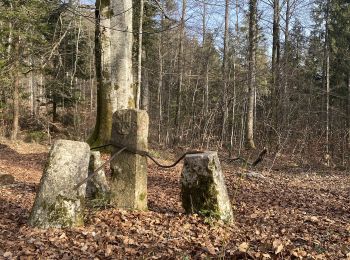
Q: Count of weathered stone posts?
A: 4